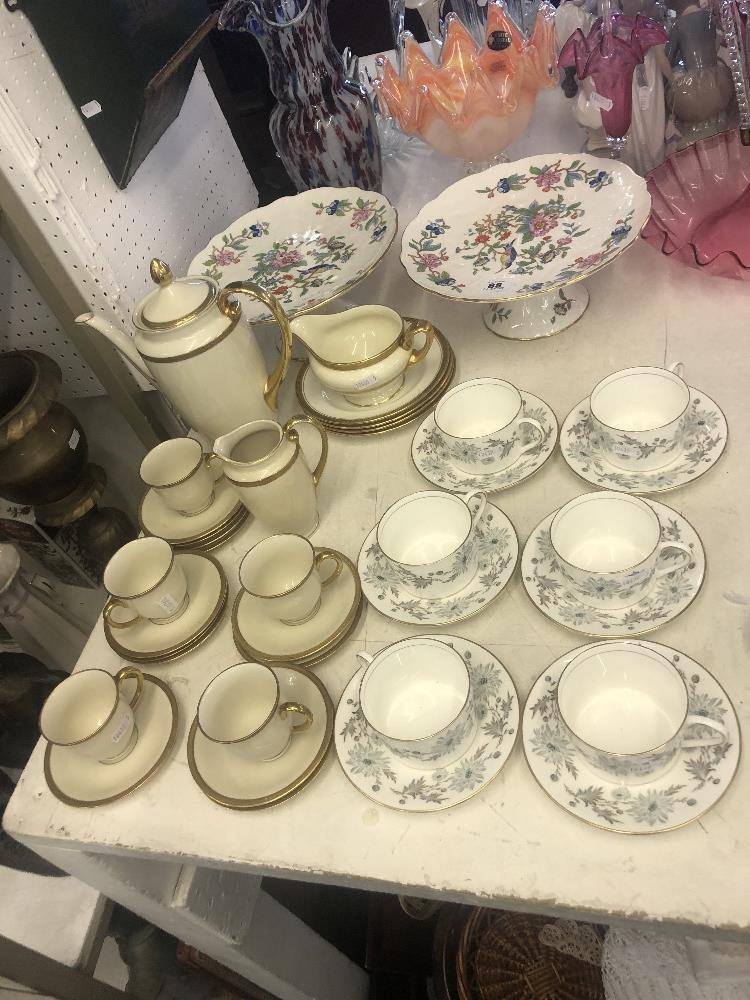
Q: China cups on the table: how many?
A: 11